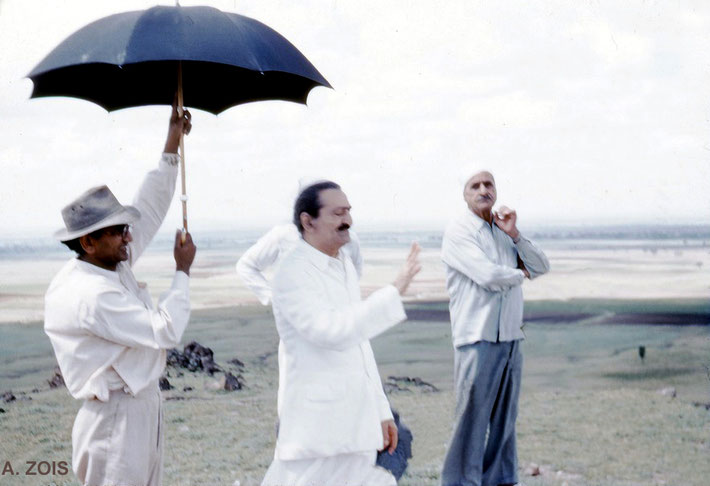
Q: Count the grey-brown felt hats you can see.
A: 1